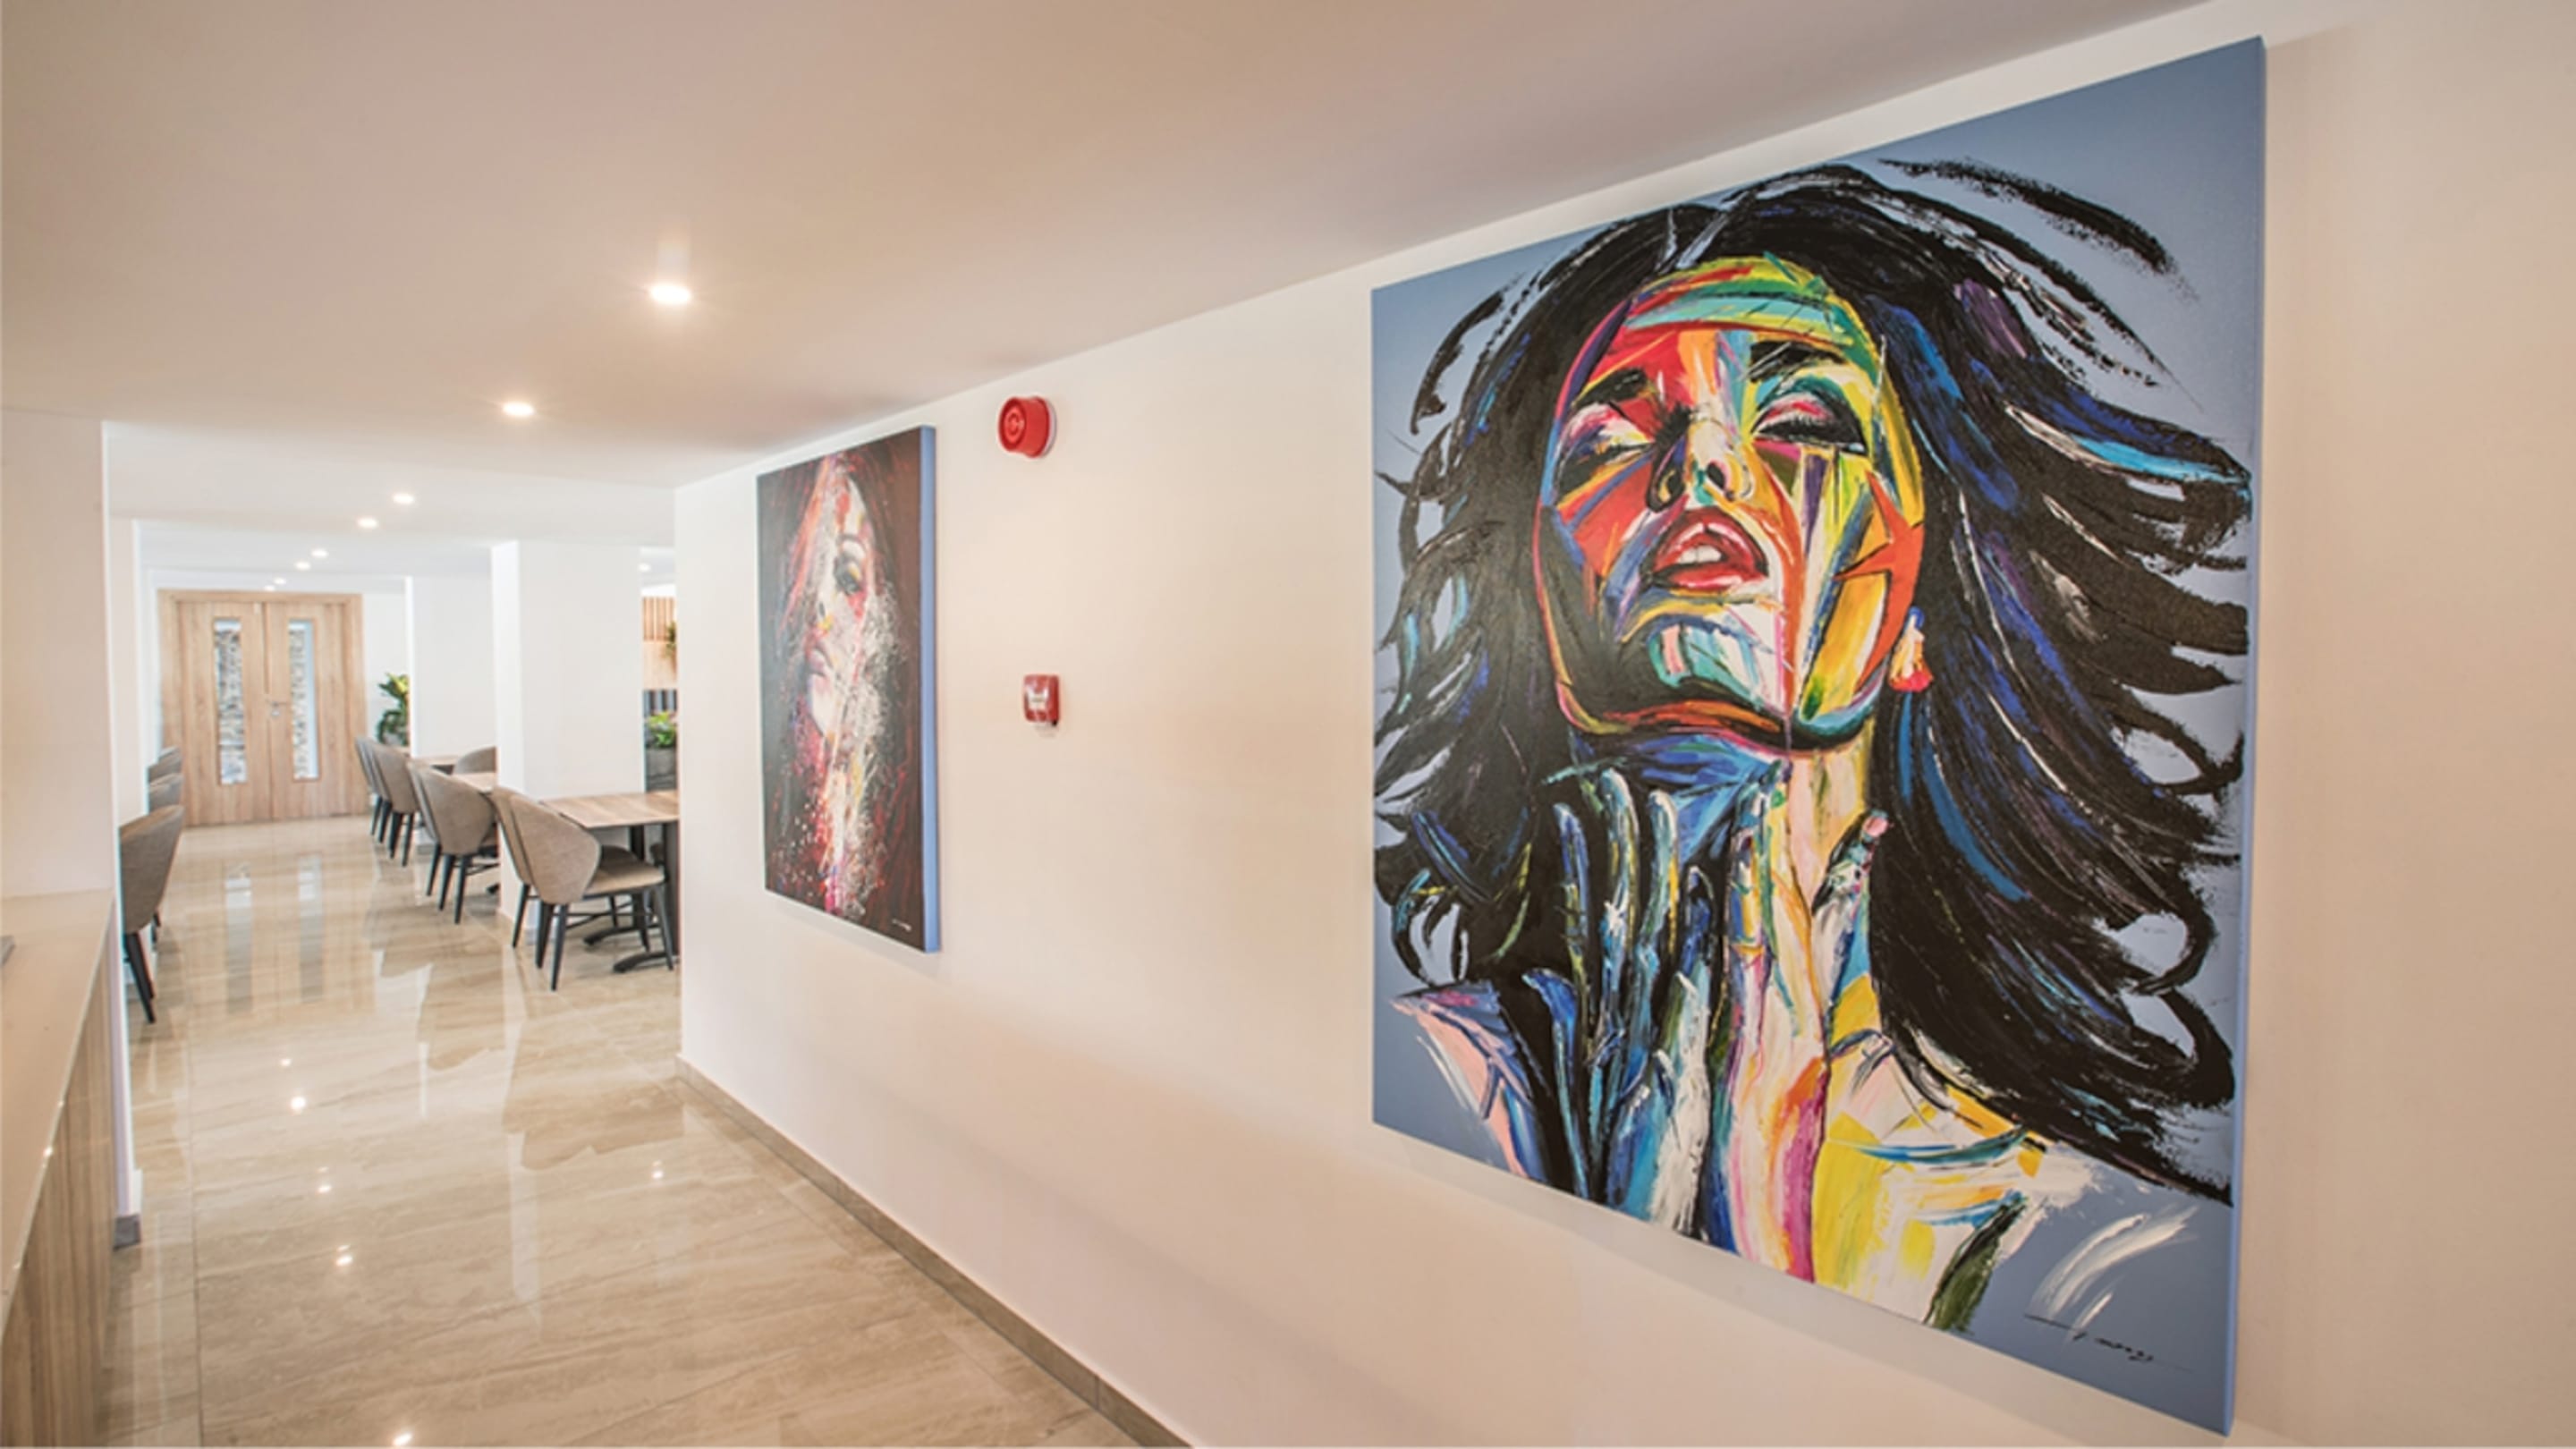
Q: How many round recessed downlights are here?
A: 9